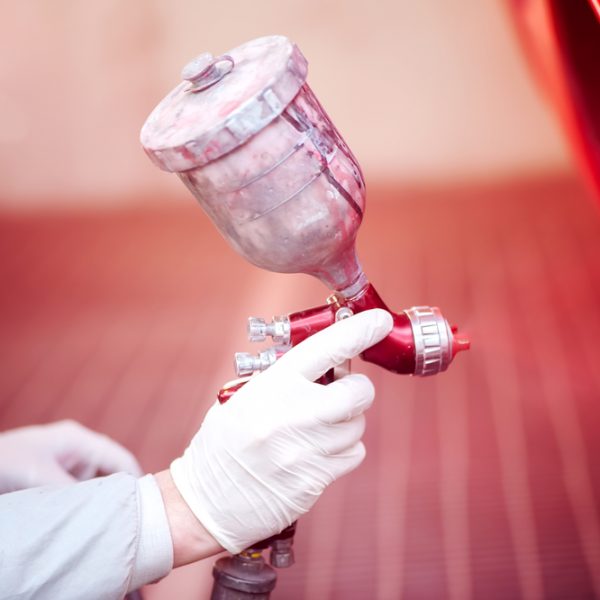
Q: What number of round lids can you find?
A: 1